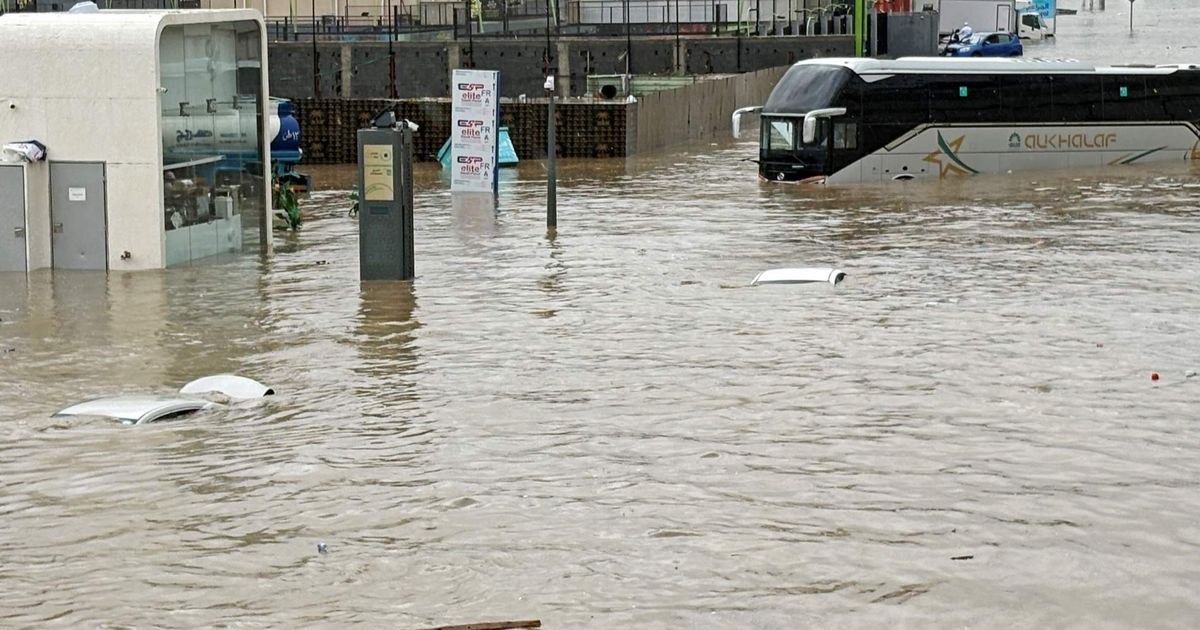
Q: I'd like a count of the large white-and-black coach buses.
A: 1